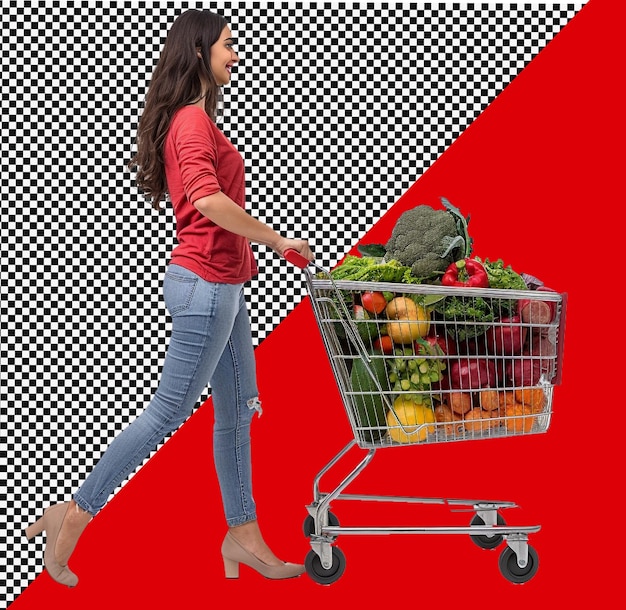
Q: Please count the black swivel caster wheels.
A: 4